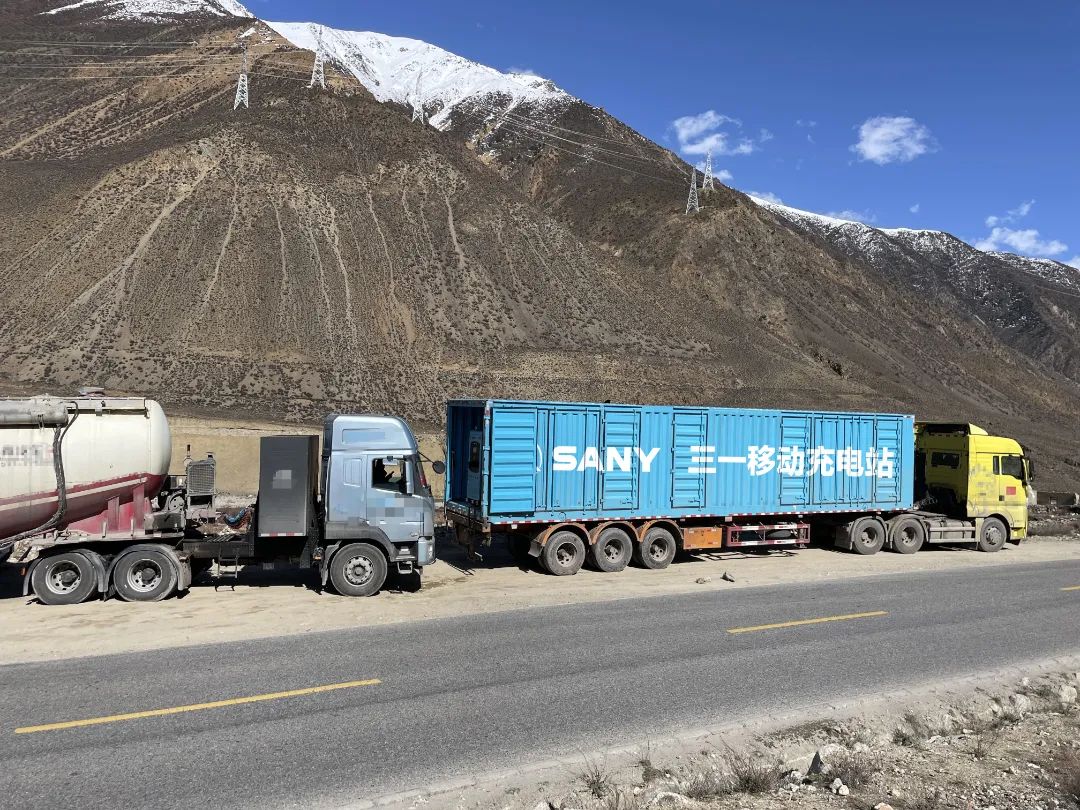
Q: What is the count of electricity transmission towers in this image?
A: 5